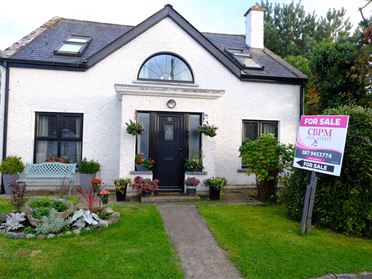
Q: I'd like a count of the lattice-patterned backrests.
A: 1